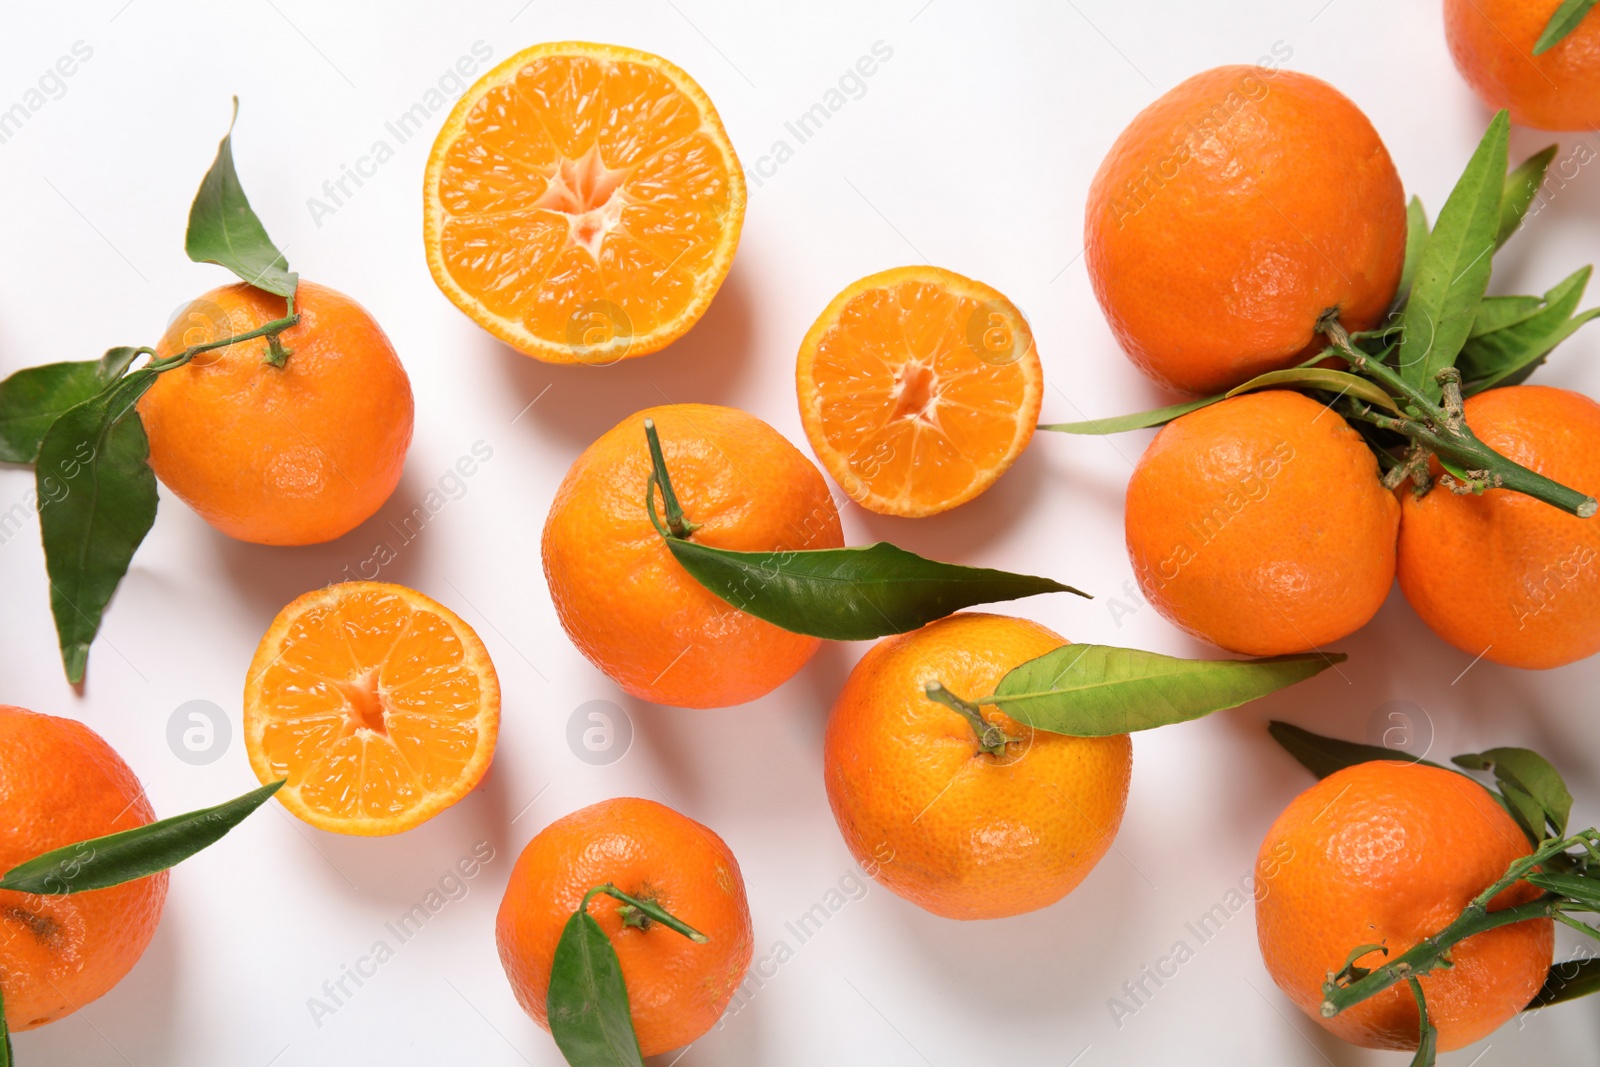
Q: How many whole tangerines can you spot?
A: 10